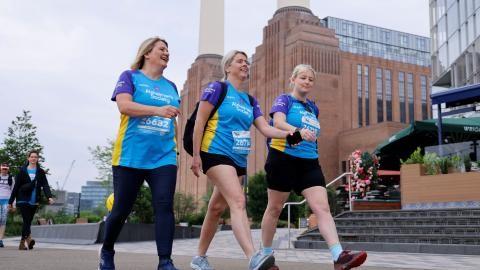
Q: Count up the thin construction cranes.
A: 1